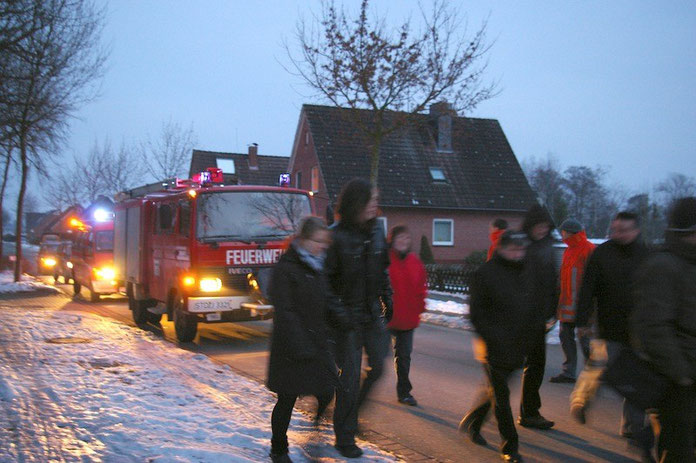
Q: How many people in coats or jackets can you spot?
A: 9